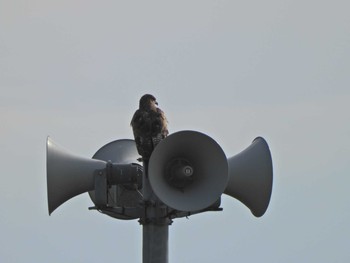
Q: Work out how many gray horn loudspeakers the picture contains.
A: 4